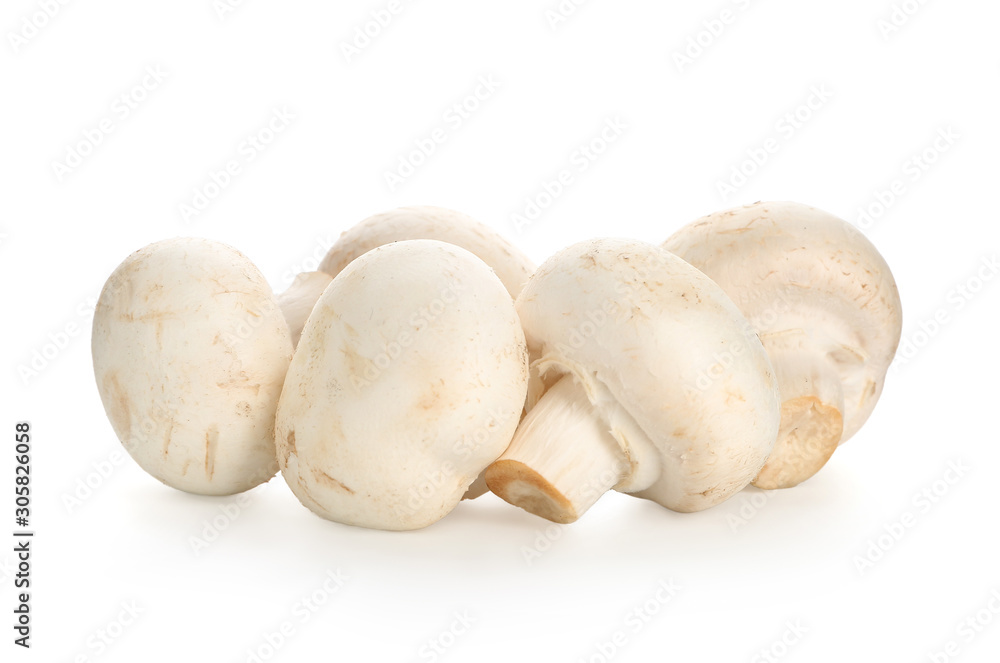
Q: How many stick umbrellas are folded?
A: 0